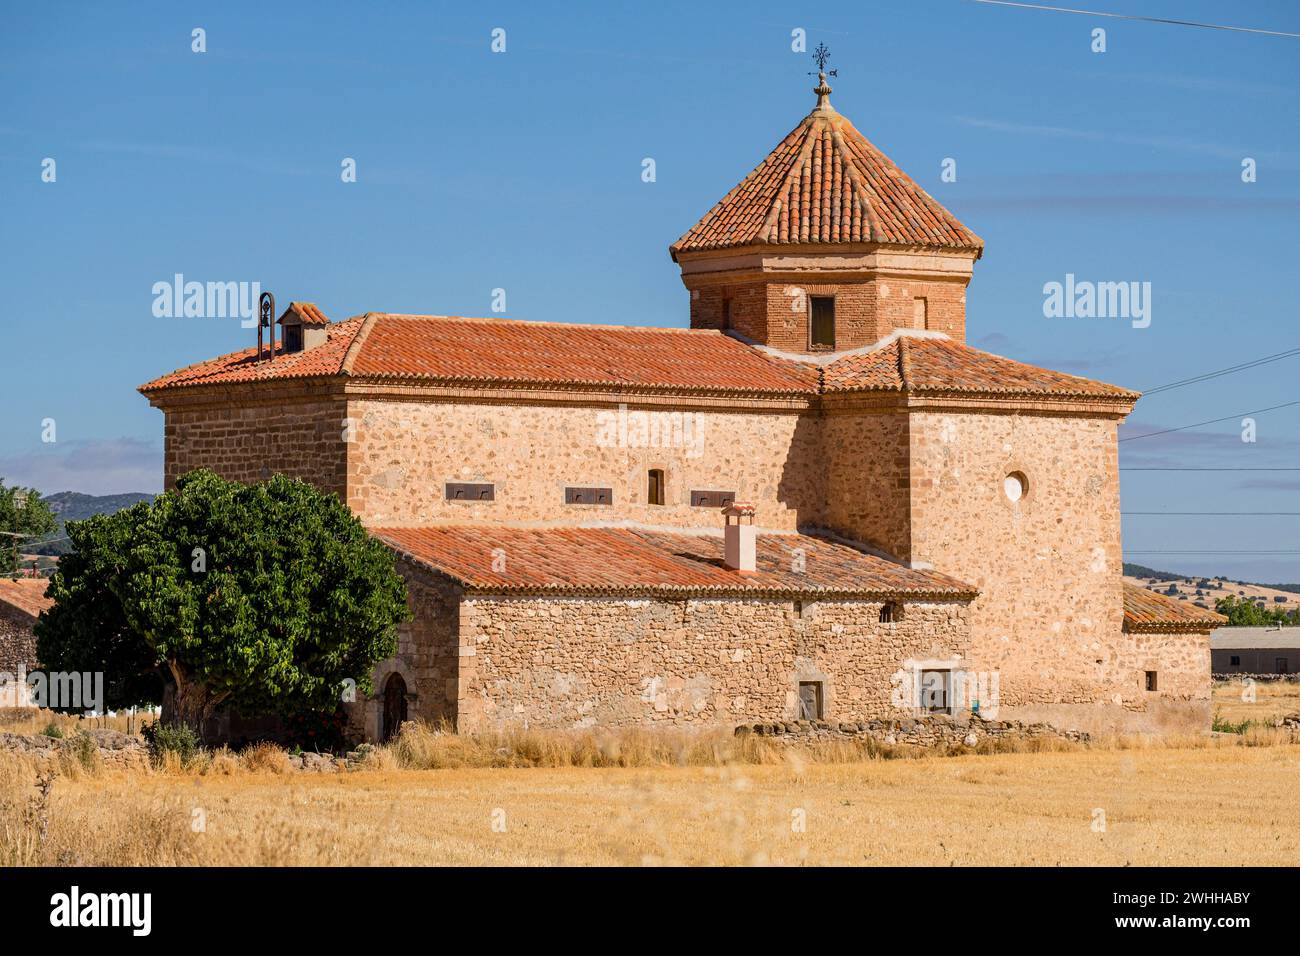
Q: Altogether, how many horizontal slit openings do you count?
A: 3